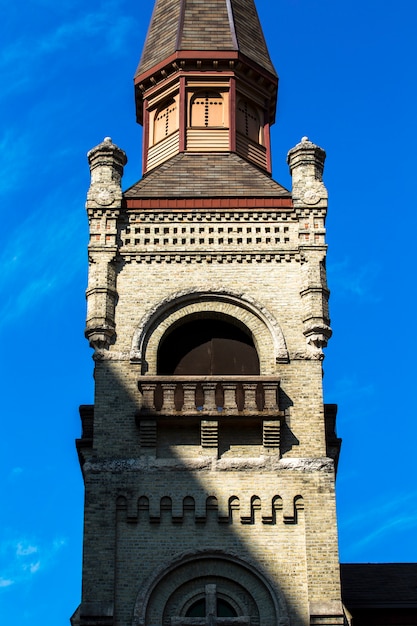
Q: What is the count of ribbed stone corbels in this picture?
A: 3